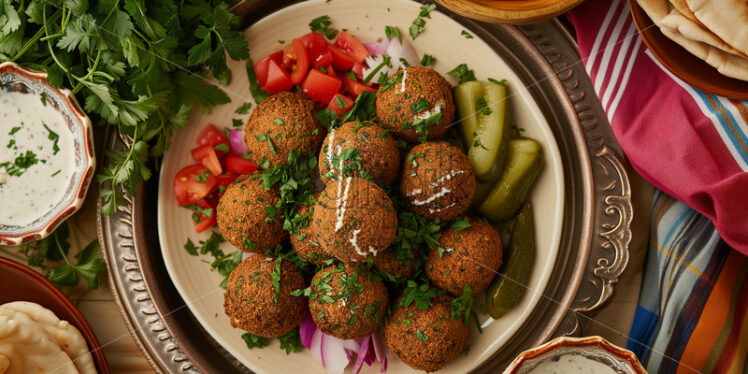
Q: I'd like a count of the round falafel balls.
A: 12